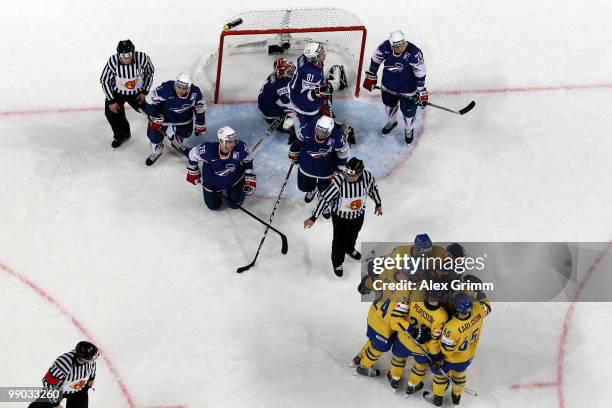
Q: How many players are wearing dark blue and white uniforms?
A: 6